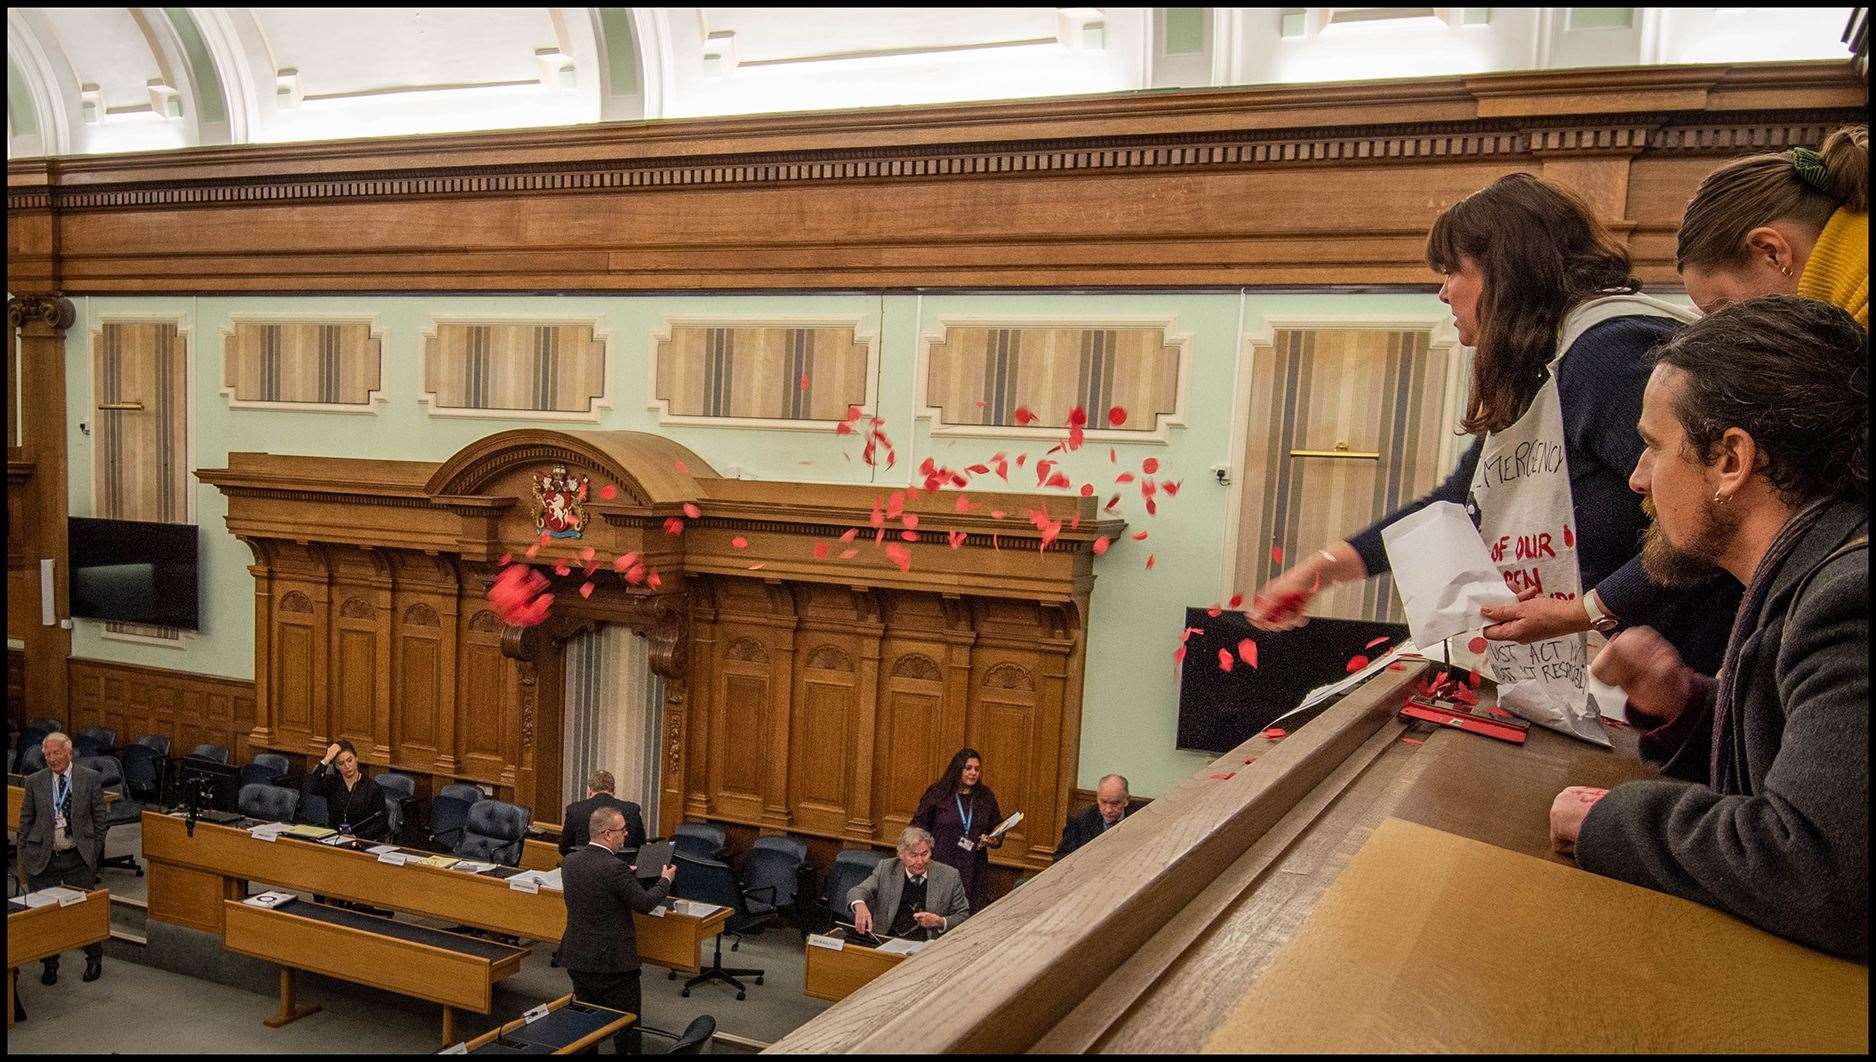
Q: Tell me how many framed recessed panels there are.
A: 6